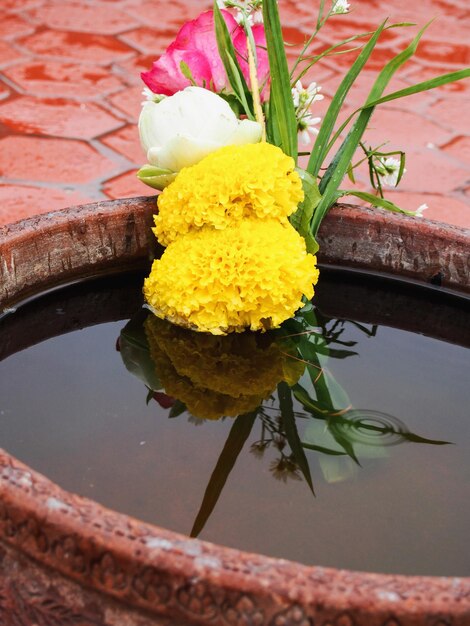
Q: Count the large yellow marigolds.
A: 2